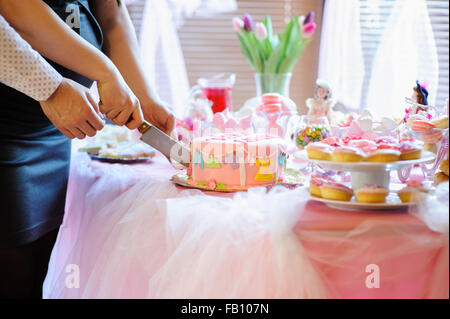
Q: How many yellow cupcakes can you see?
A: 8